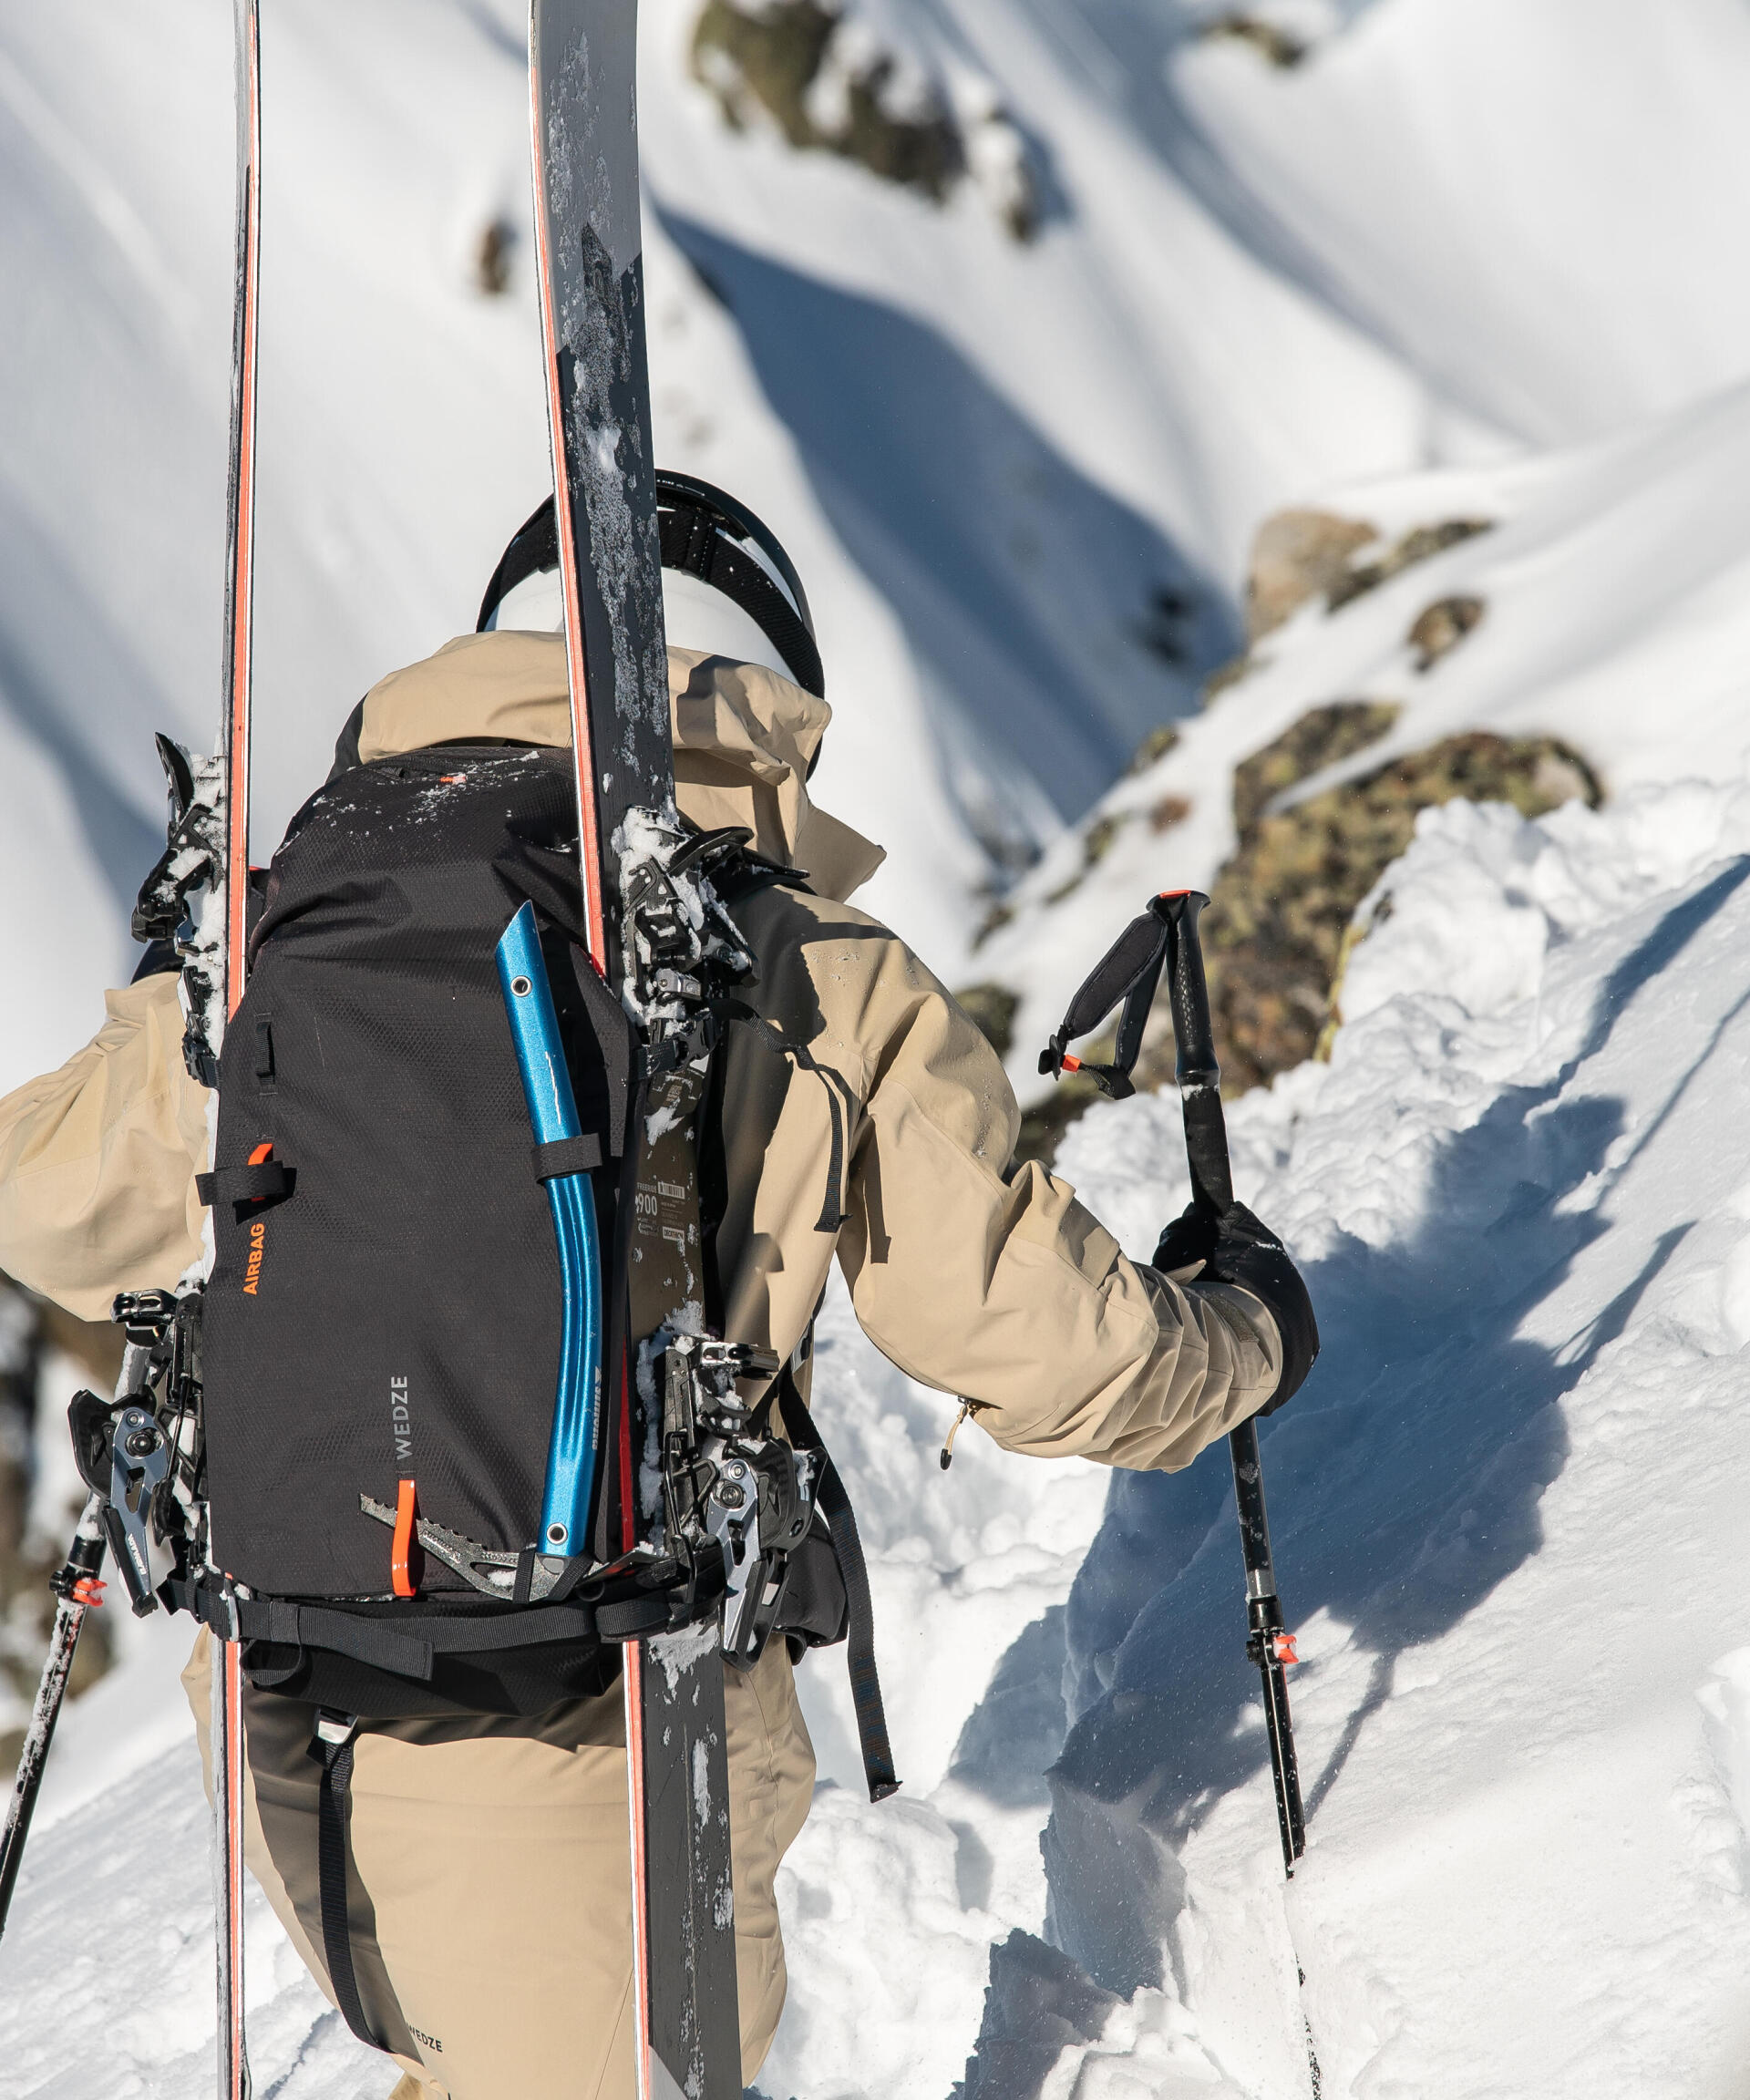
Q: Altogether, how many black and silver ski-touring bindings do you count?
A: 2